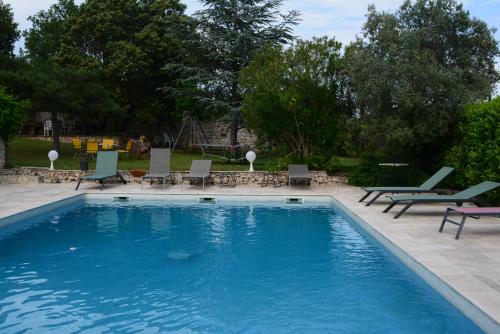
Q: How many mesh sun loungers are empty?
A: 7